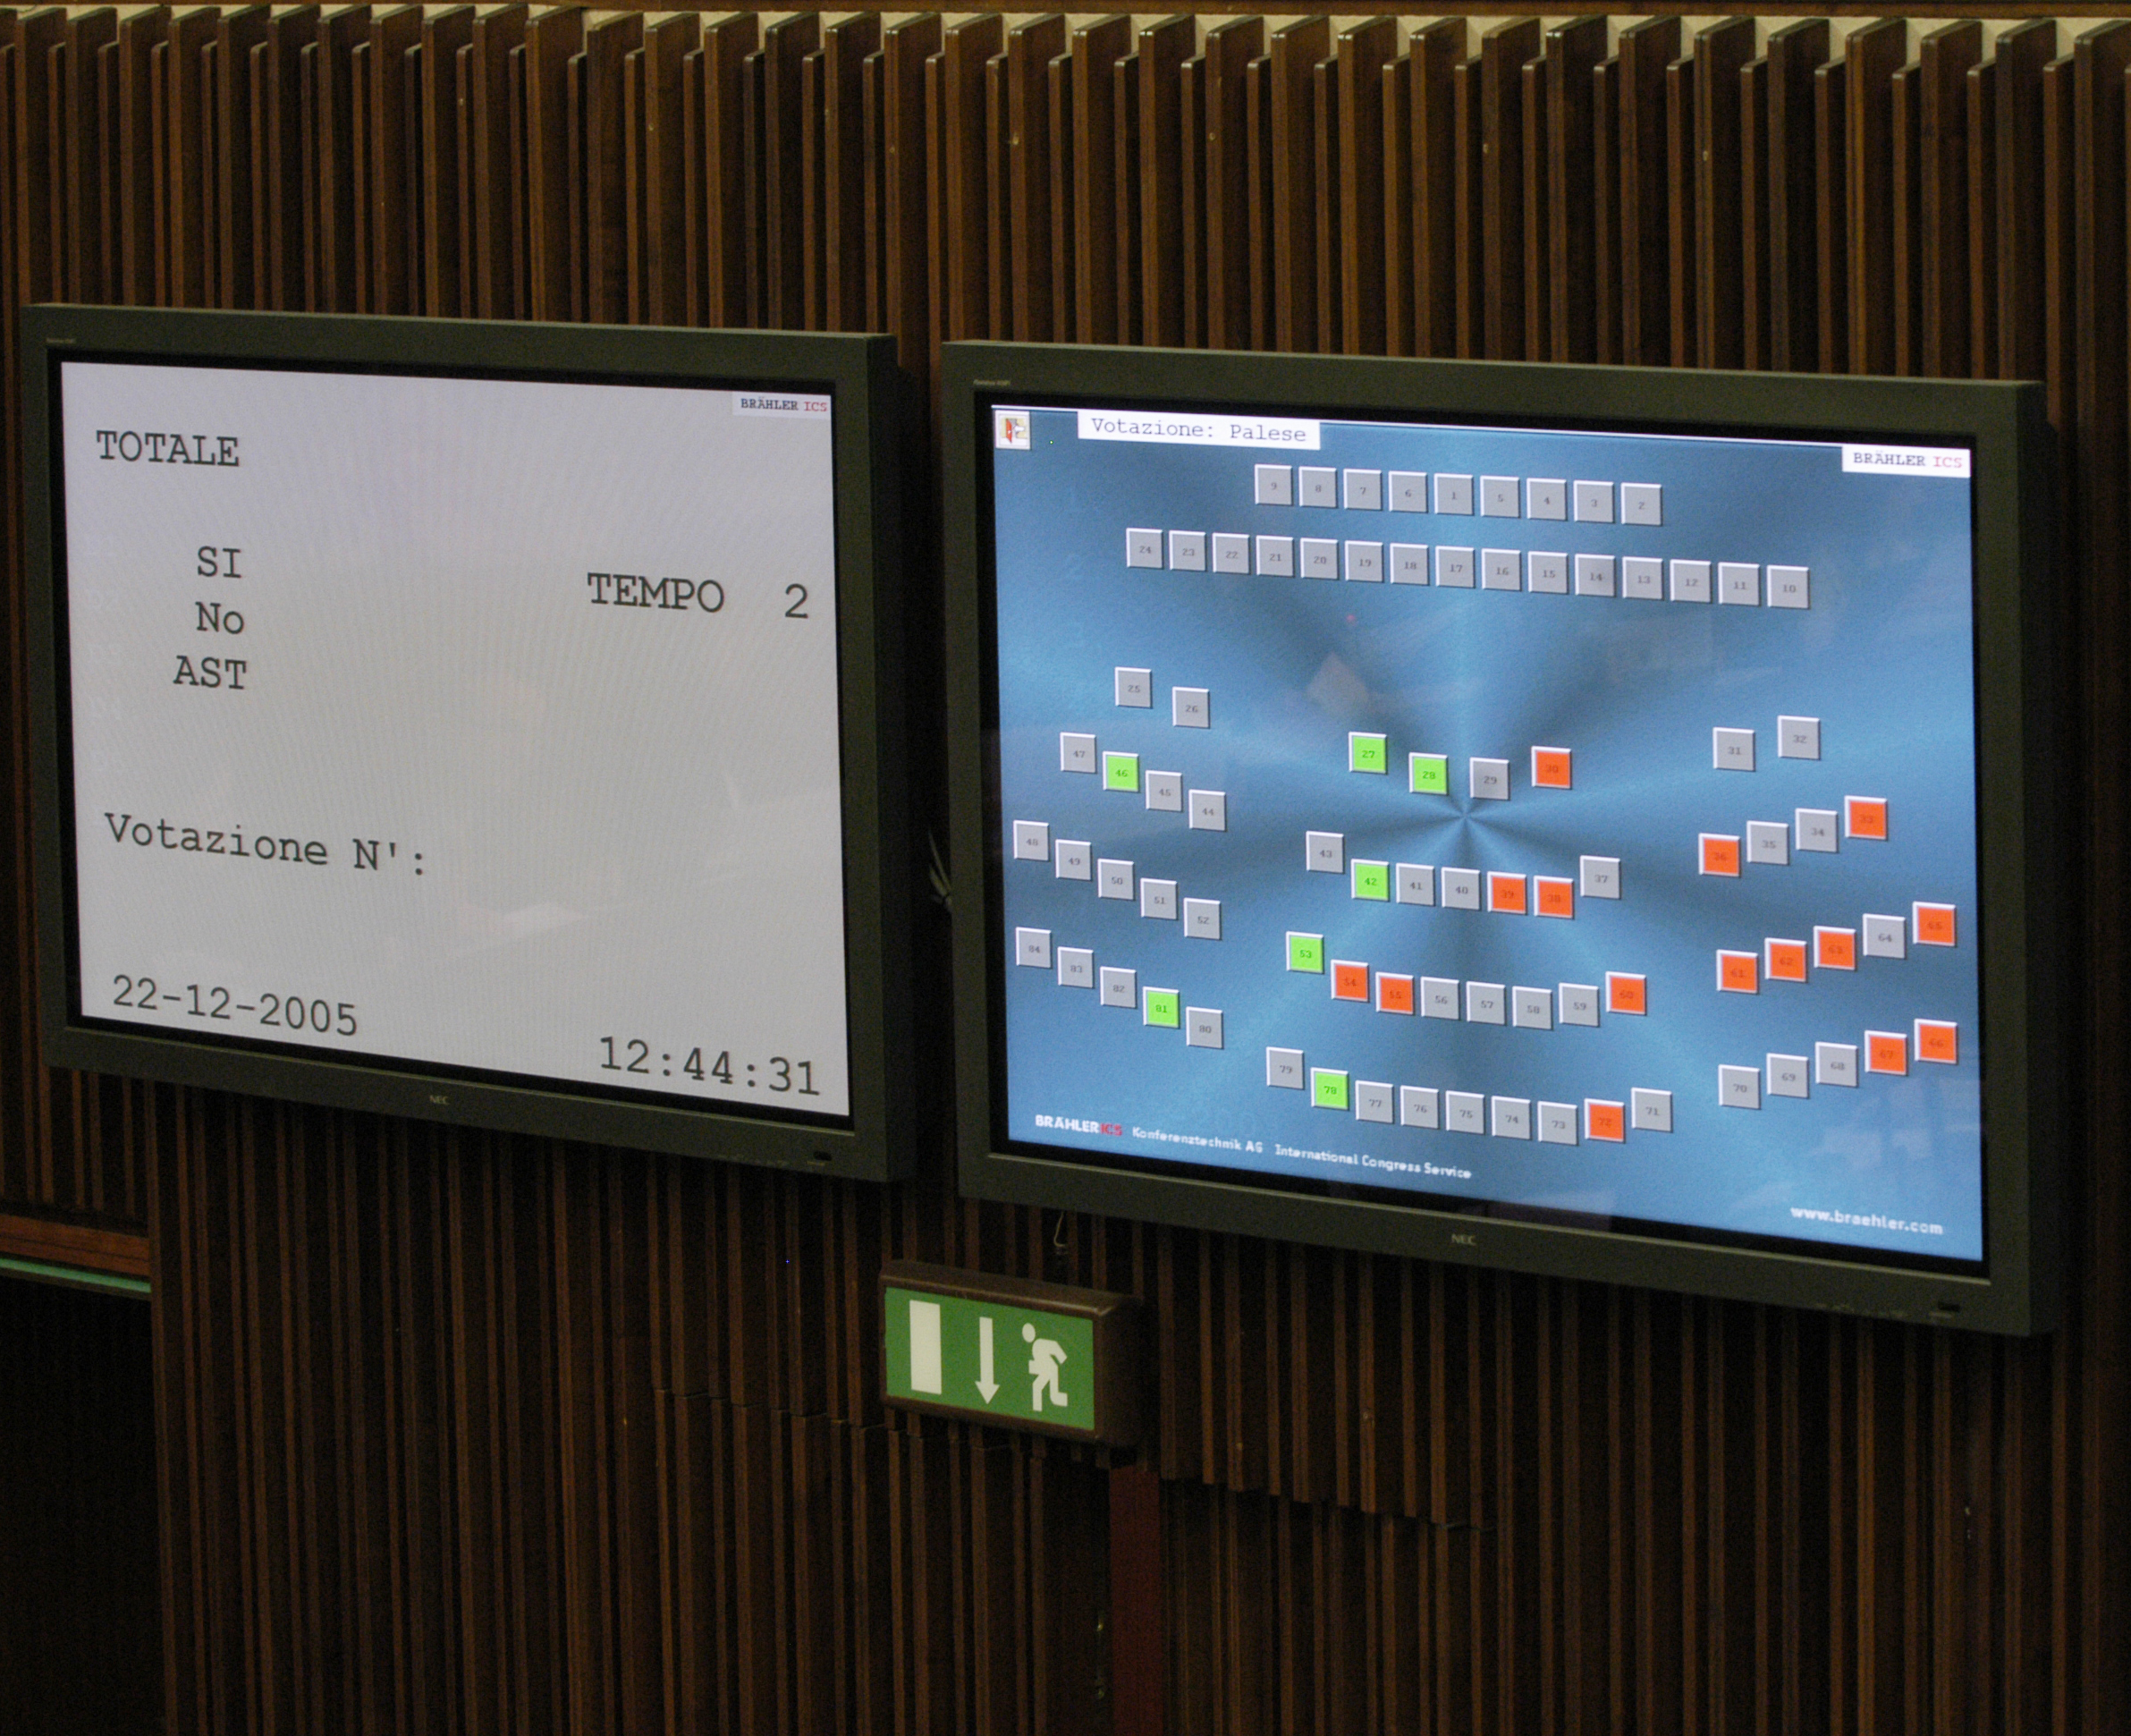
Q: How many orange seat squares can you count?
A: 15